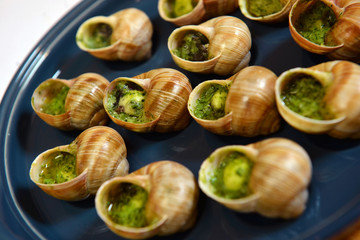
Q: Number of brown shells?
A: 12